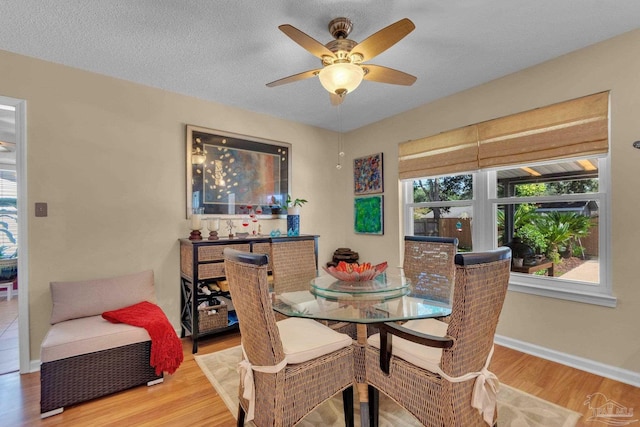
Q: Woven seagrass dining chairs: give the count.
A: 4